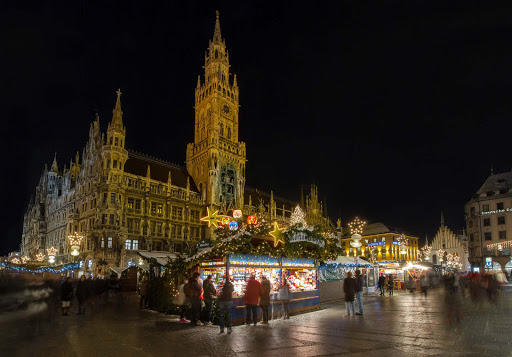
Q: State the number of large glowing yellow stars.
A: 2